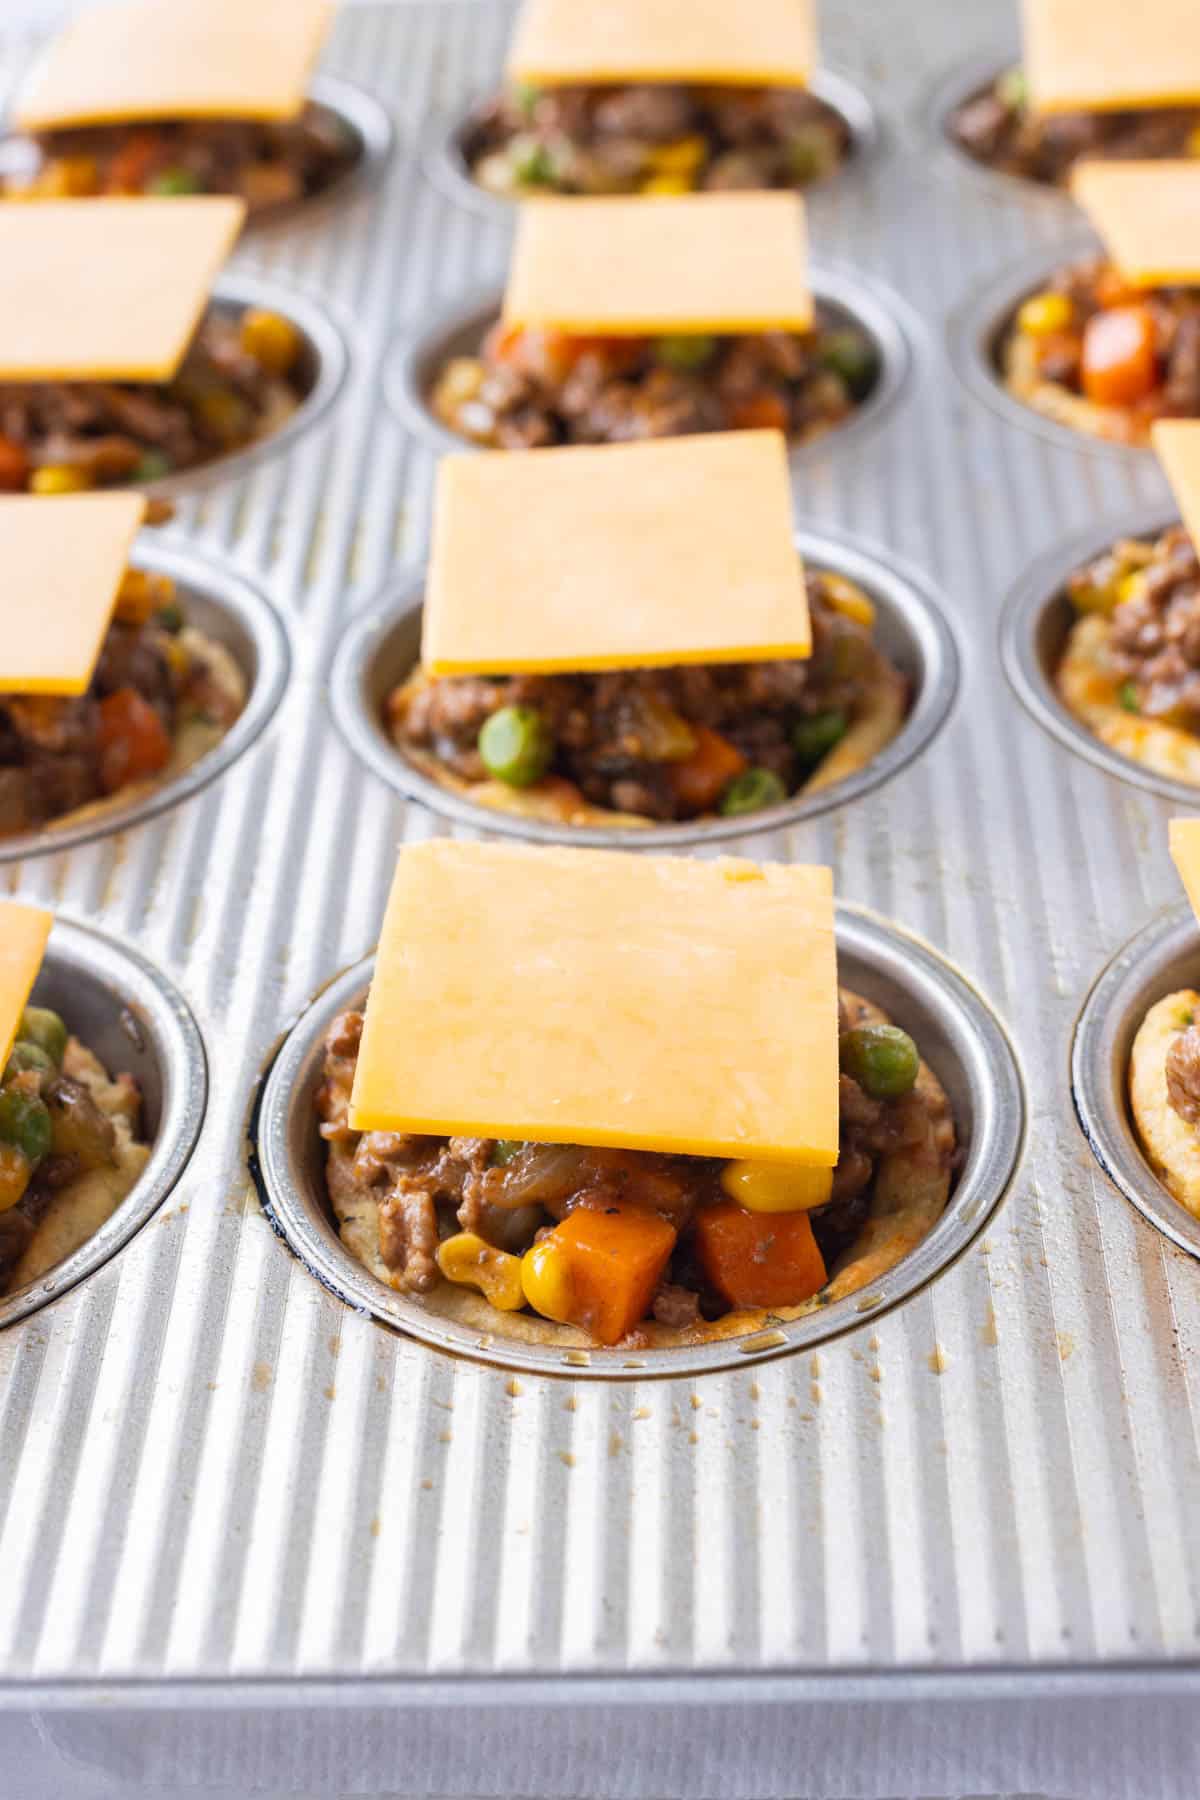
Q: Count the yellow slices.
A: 12